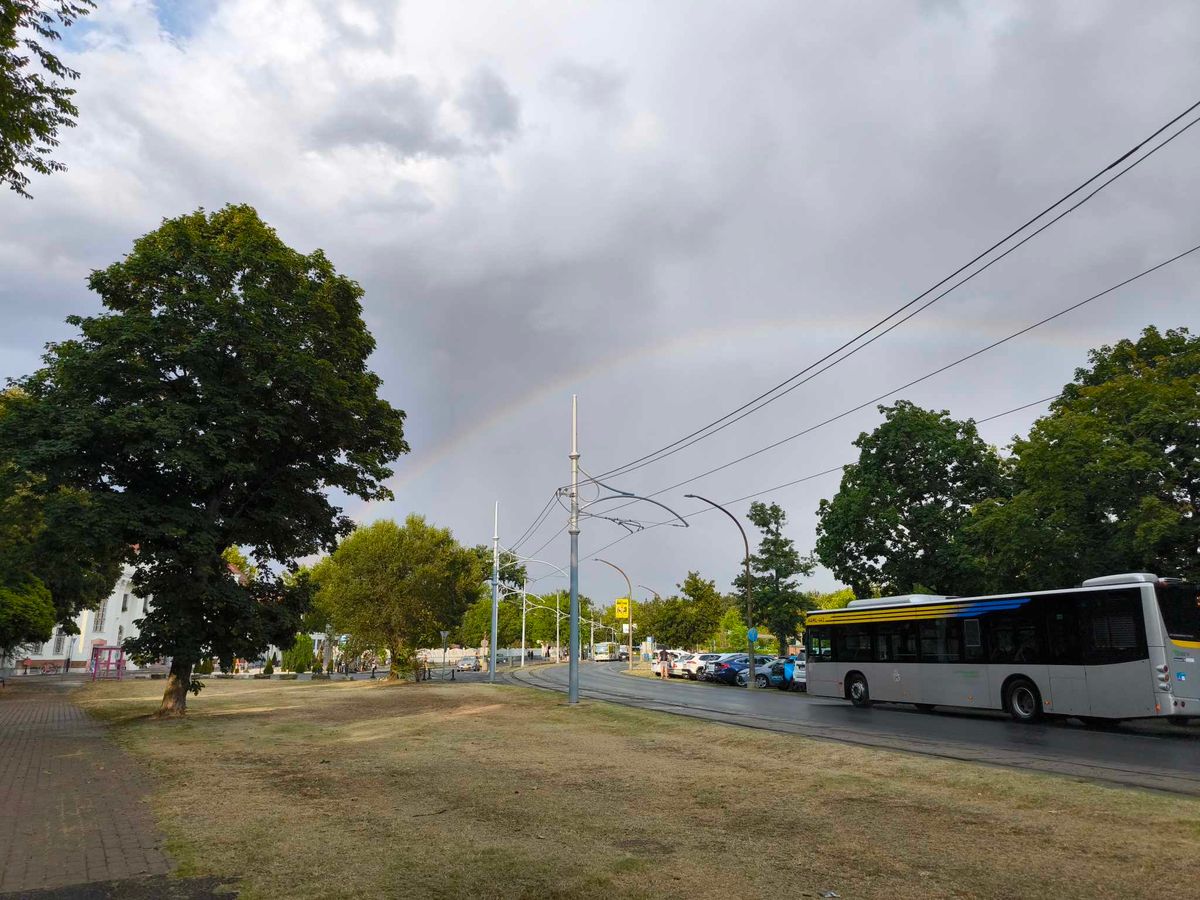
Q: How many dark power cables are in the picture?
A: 4